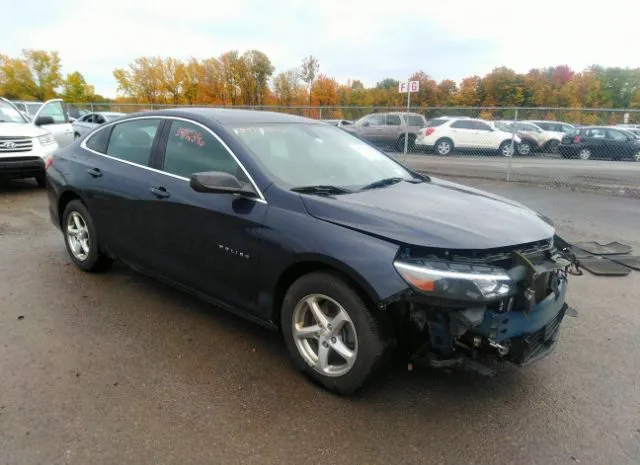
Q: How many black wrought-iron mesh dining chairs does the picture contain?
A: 0